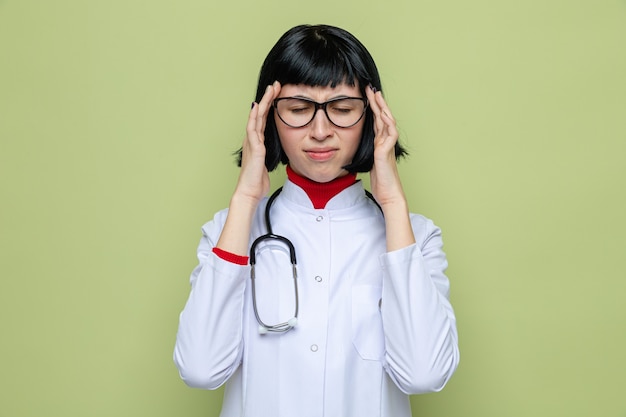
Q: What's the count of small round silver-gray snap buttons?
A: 3